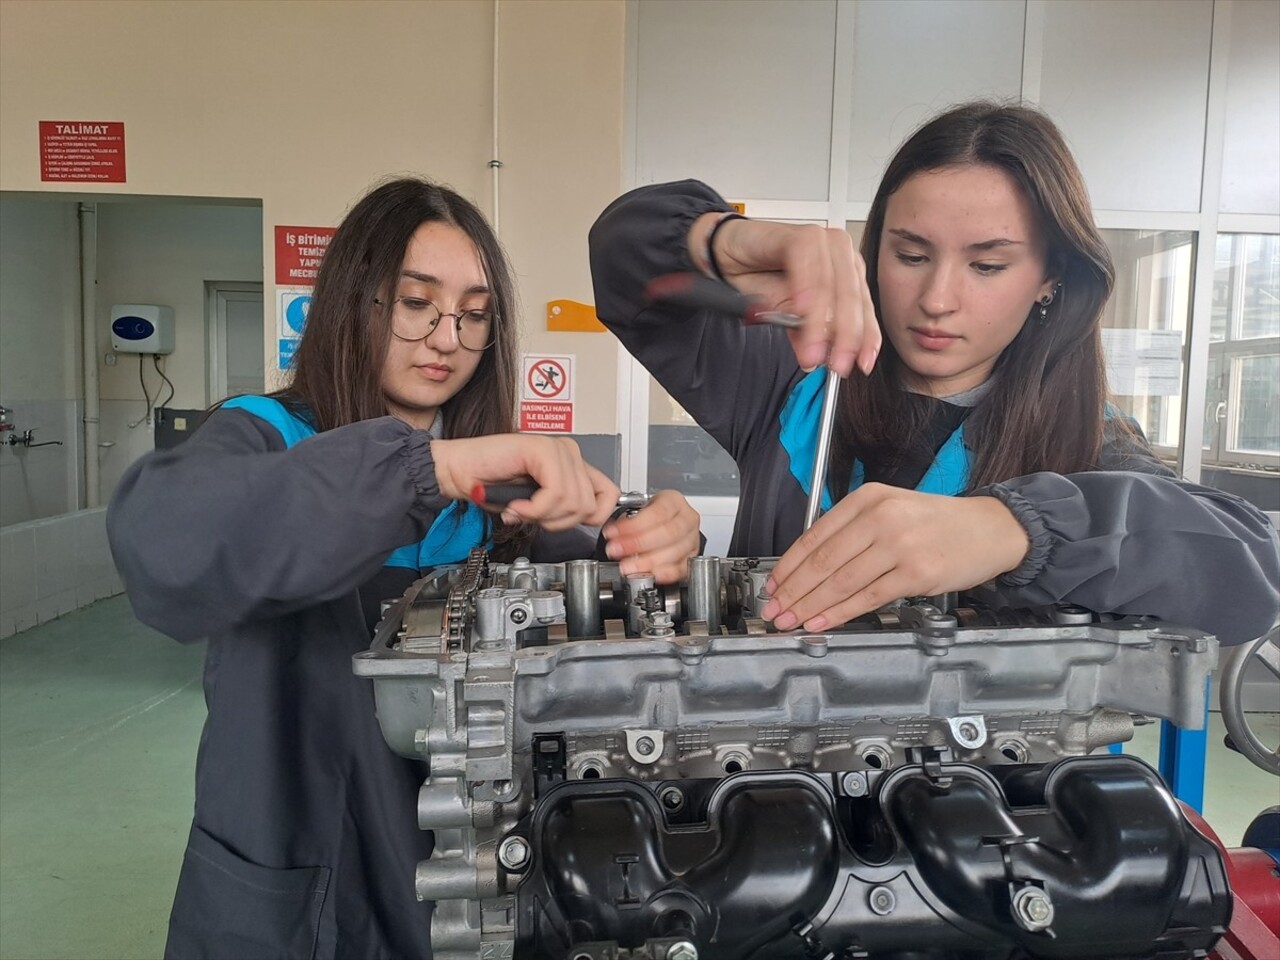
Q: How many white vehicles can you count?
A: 0